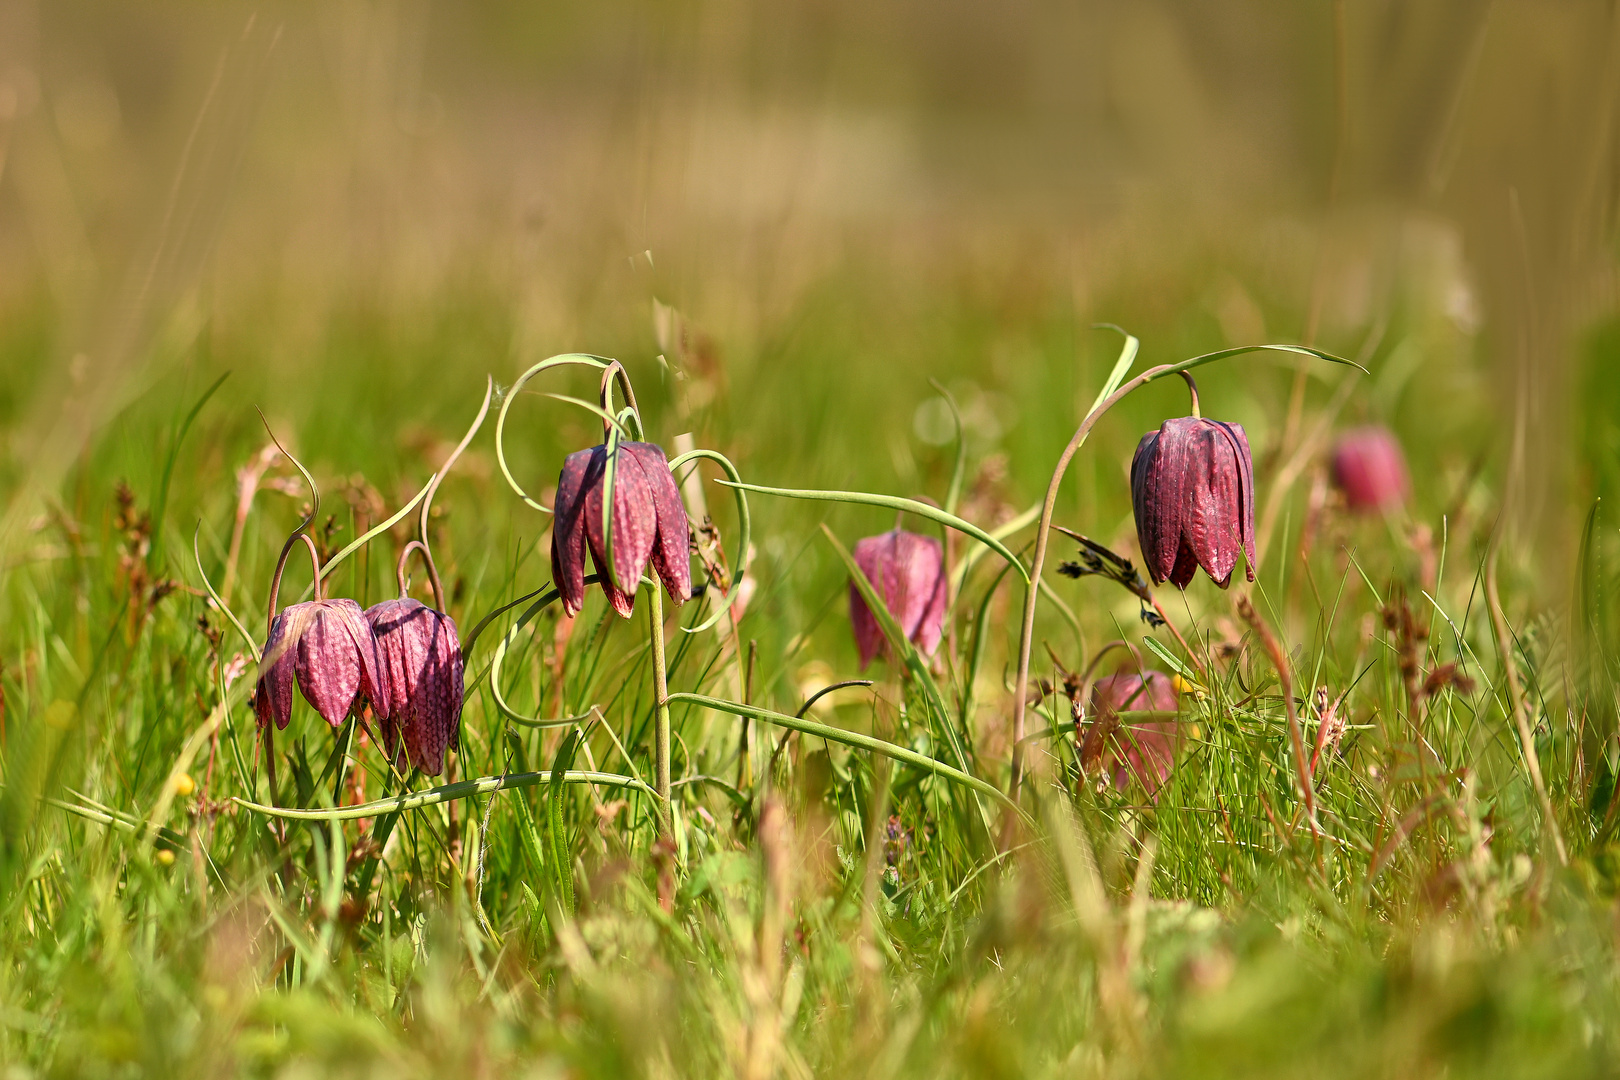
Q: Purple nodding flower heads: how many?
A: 7